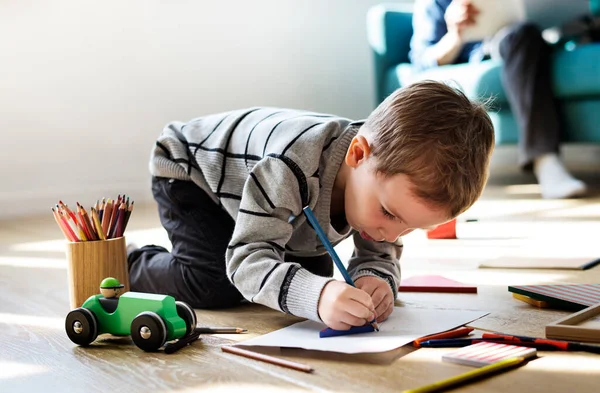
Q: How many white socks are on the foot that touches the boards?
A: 1